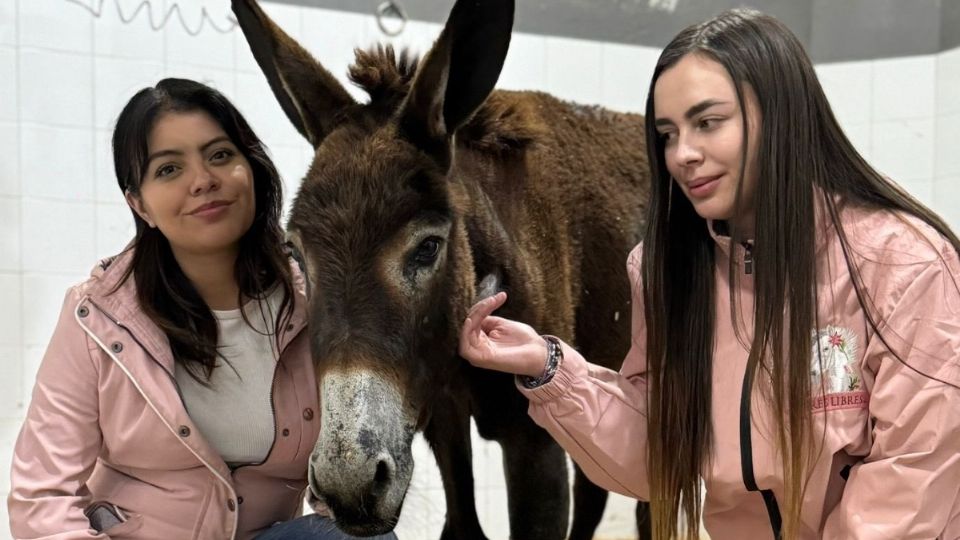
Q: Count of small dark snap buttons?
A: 8